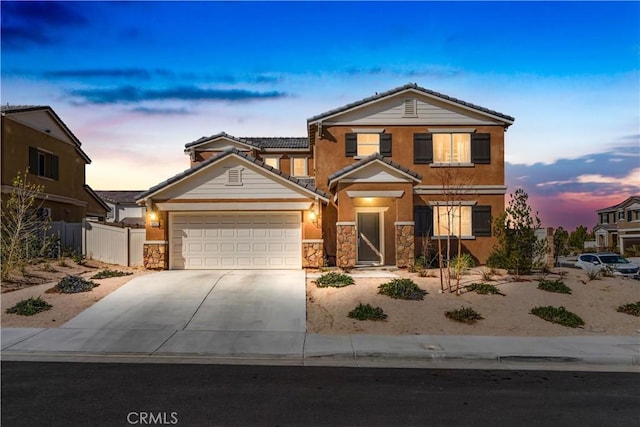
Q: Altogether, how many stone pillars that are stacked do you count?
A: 4